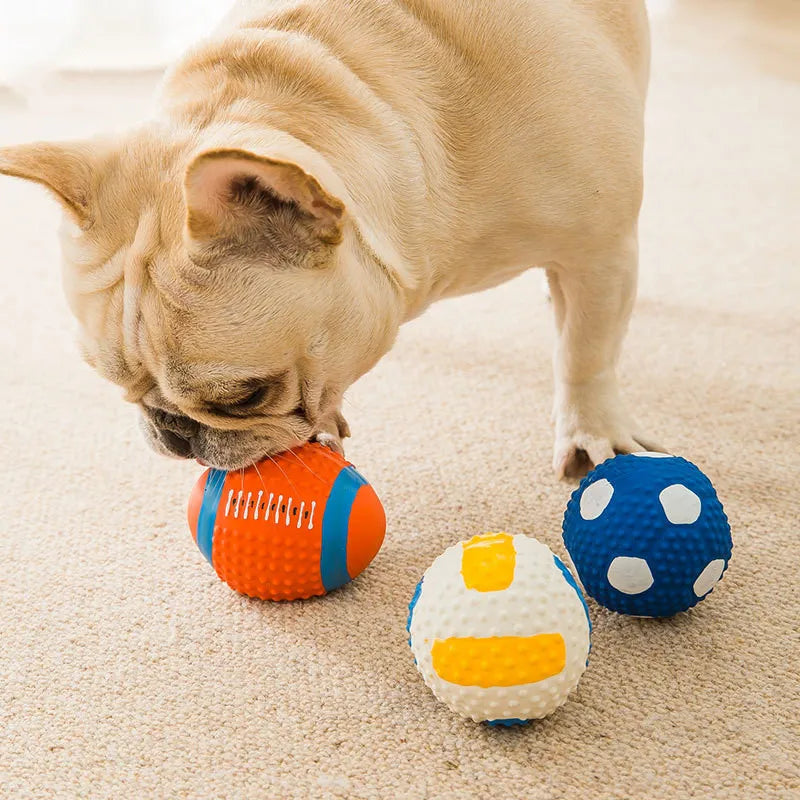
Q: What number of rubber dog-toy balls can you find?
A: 3